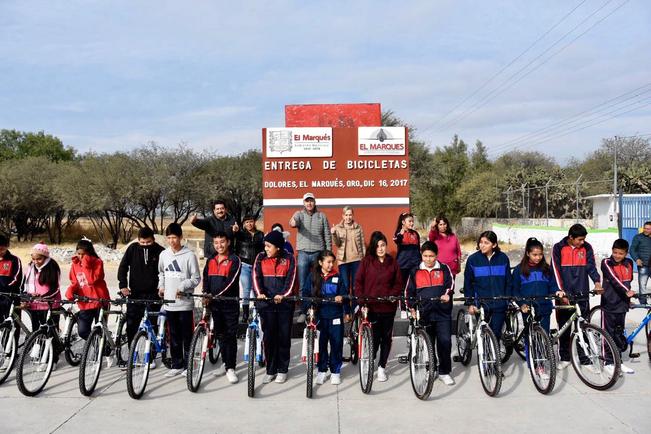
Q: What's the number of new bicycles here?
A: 13